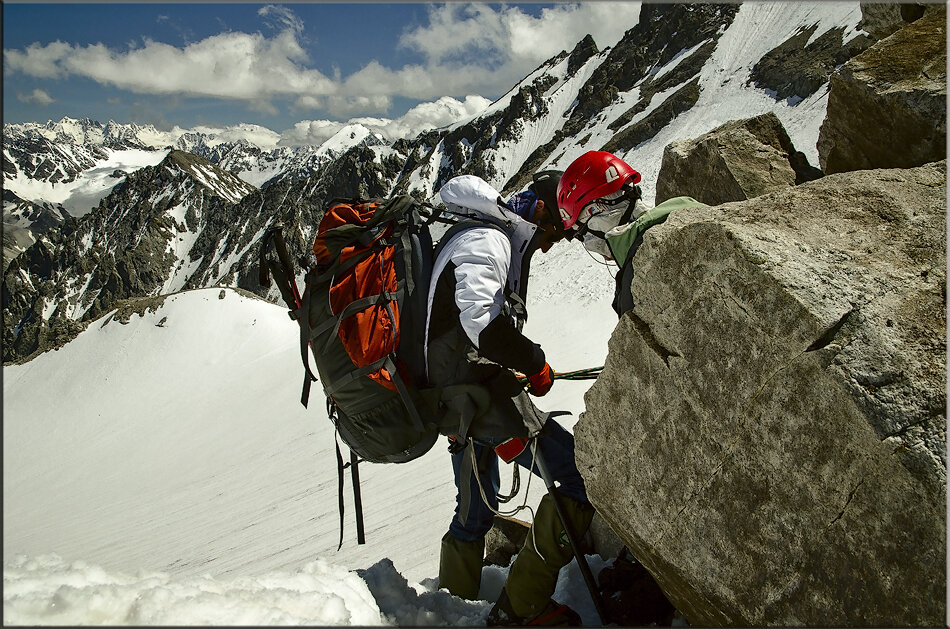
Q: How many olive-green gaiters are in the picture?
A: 2